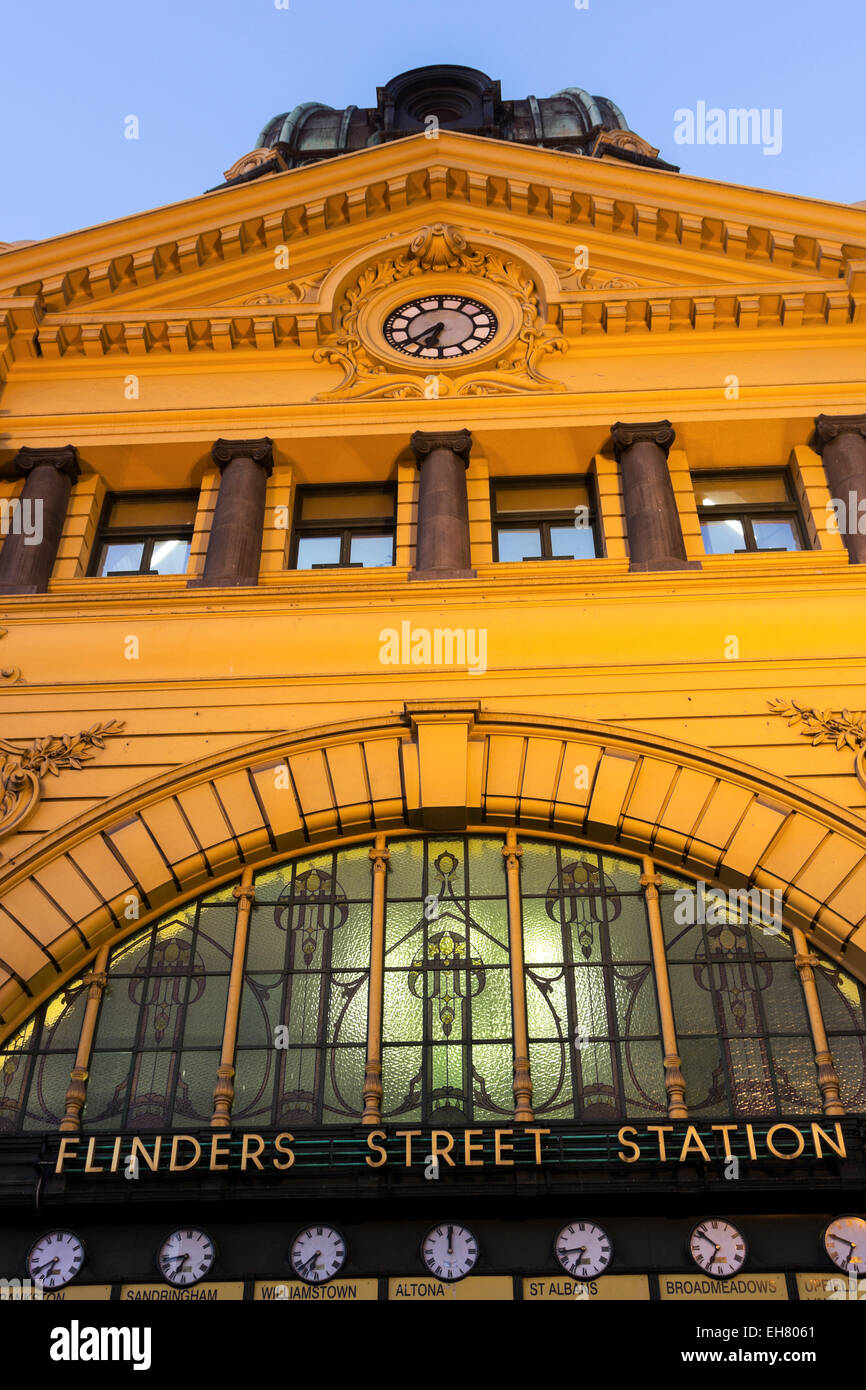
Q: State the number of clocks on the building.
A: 8